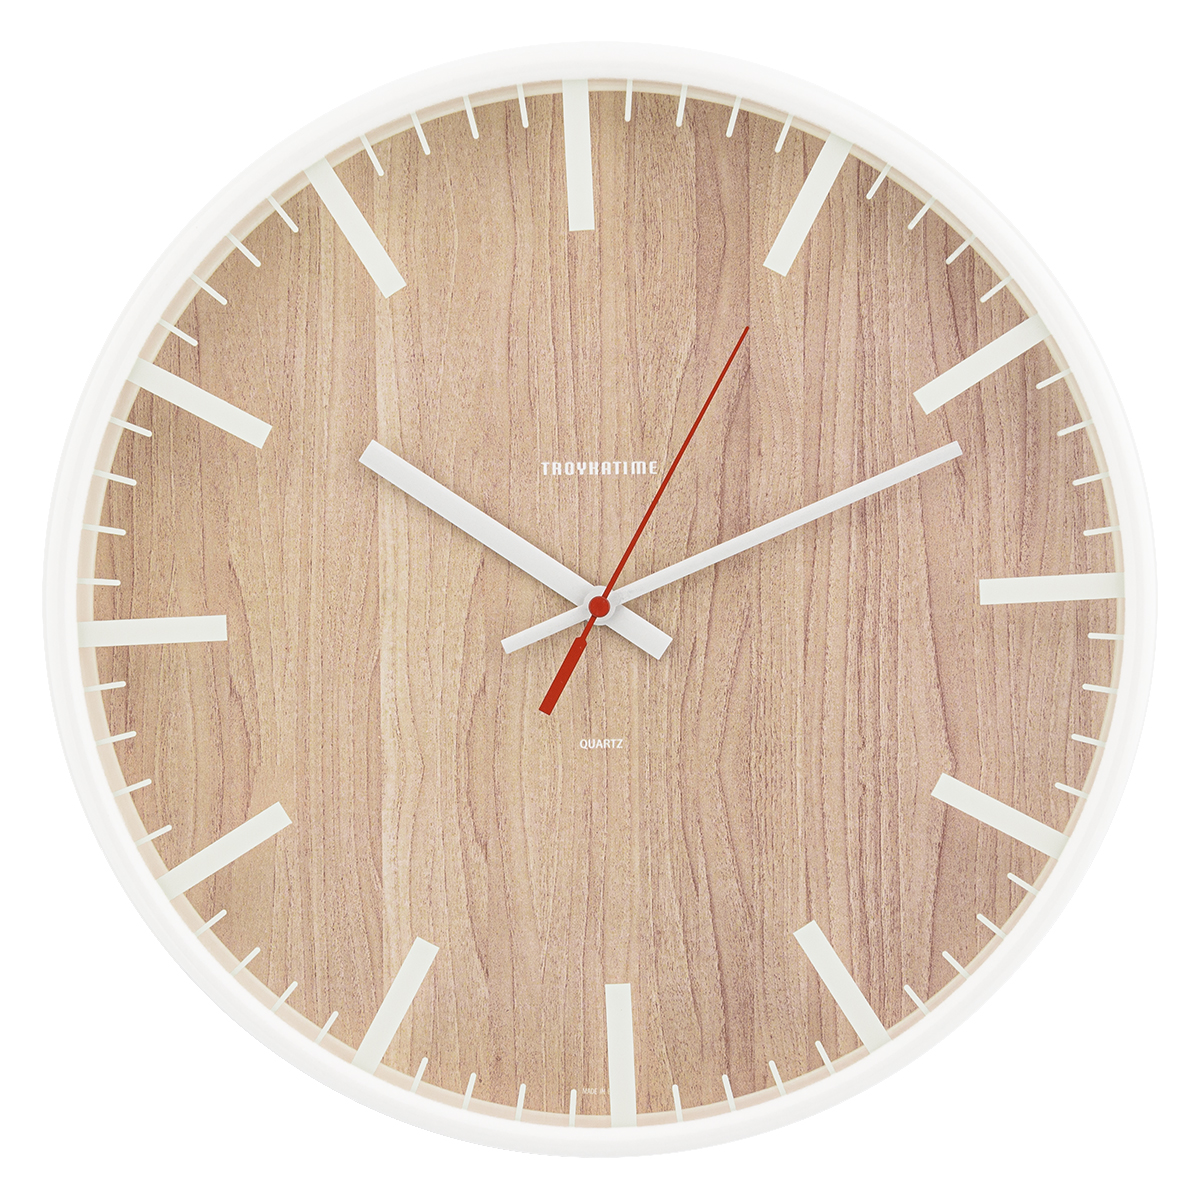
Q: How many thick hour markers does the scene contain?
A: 12